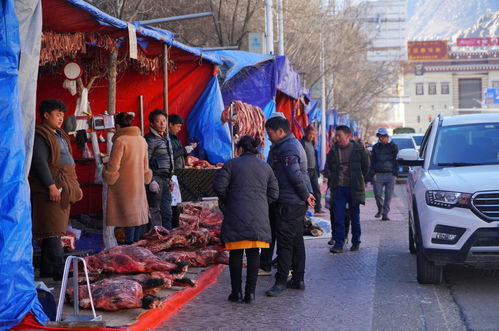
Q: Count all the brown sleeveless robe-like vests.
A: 1